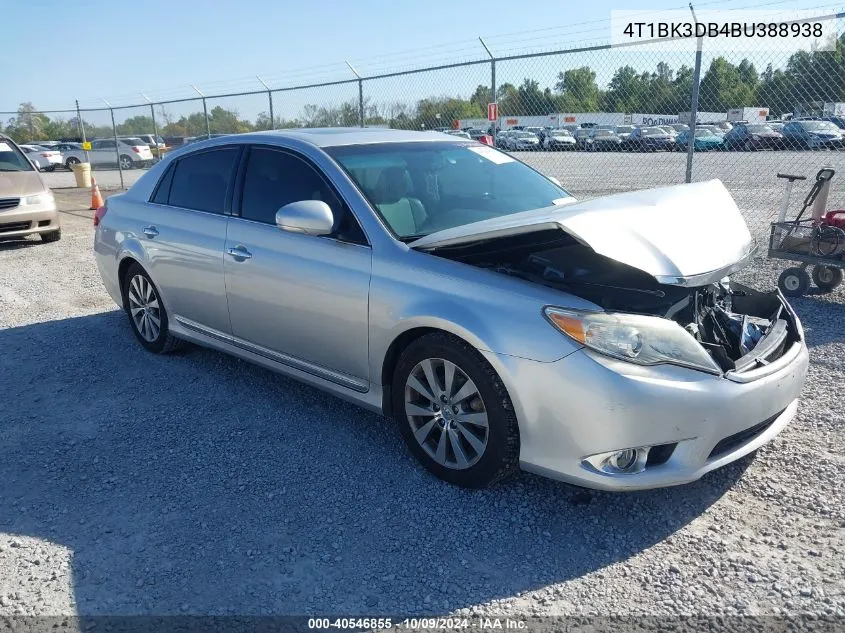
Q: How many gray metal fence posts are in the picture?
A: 8